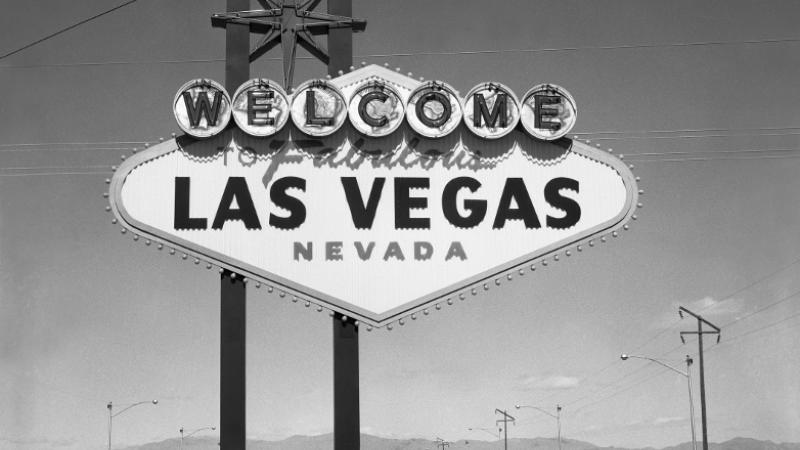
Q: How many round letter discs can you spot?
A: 7